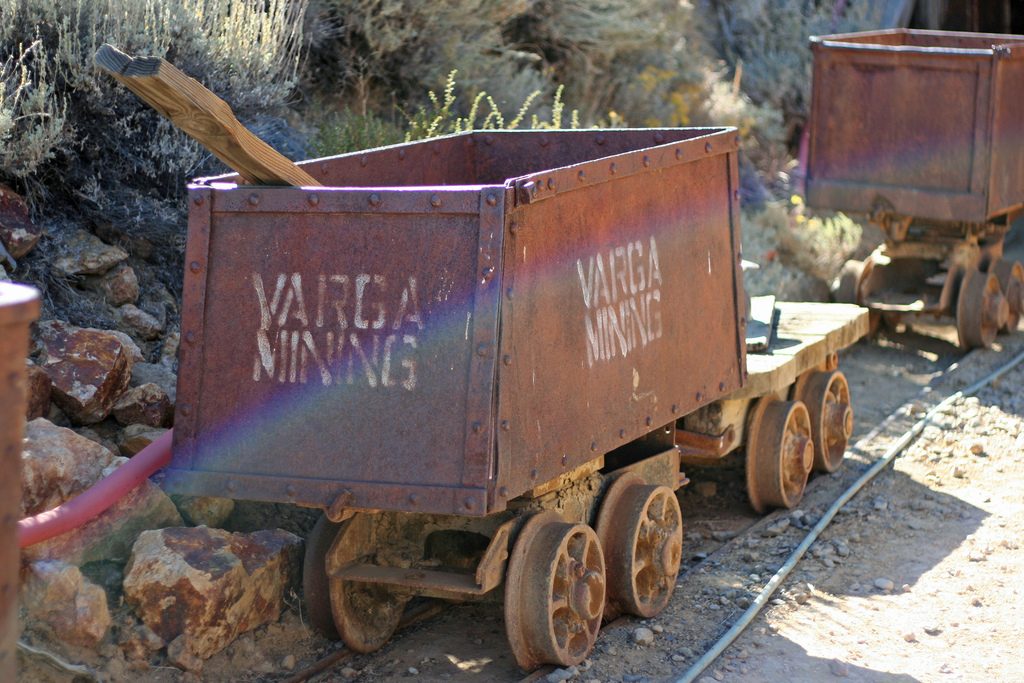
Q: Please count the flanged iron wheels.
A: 8